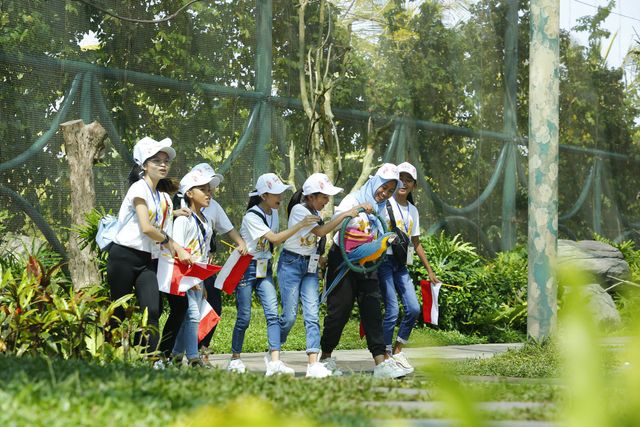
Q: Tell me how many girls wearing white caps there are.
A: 7